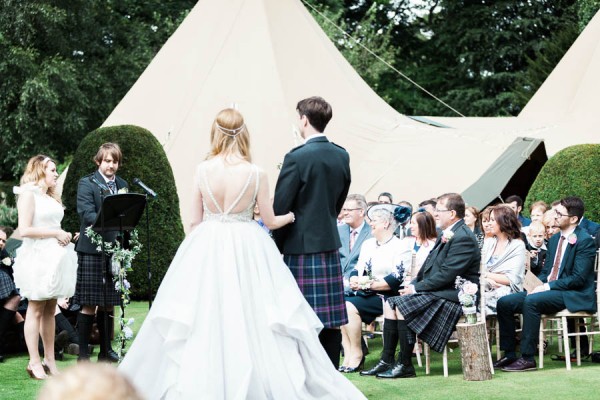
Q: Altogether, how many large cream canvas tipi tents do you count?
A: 2